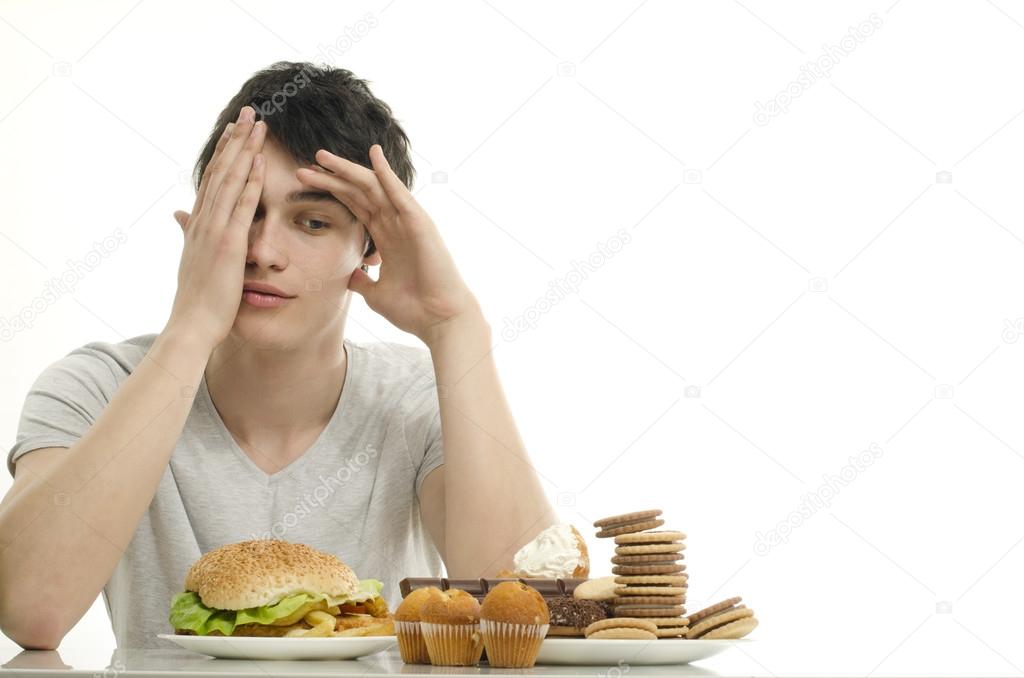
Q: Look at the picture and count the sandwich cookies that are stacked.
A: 6